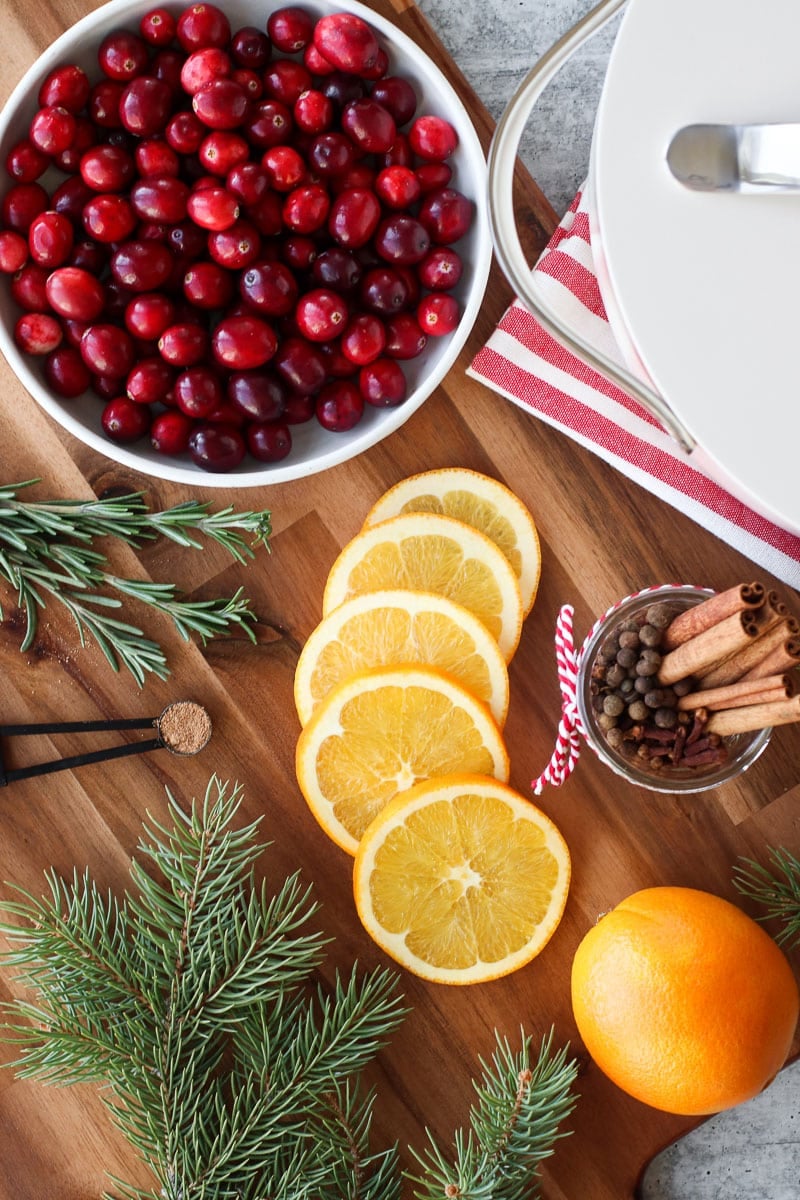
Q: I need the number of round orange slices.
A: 5